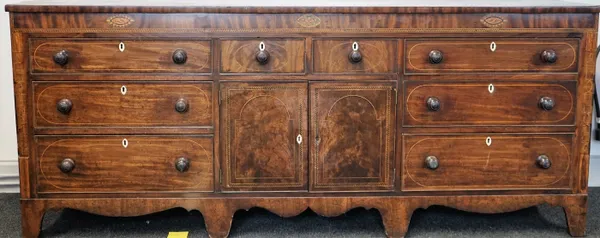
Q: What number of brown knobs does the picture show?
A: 14